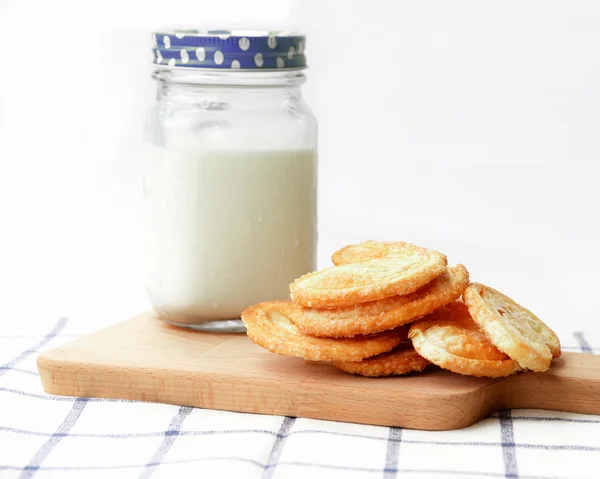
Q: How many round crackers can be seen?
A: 6